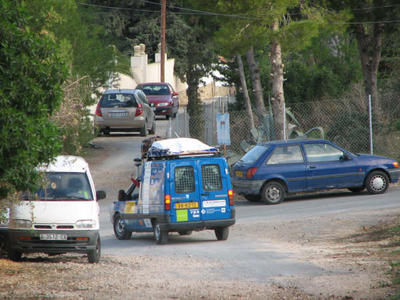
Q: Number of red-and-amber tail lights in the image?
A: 2